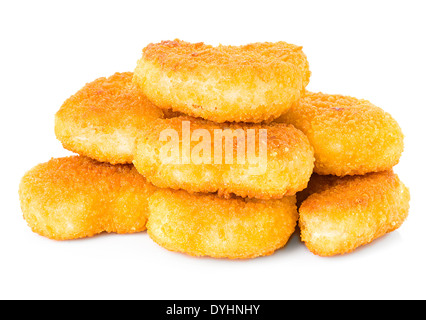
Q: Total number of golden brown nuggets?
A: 7